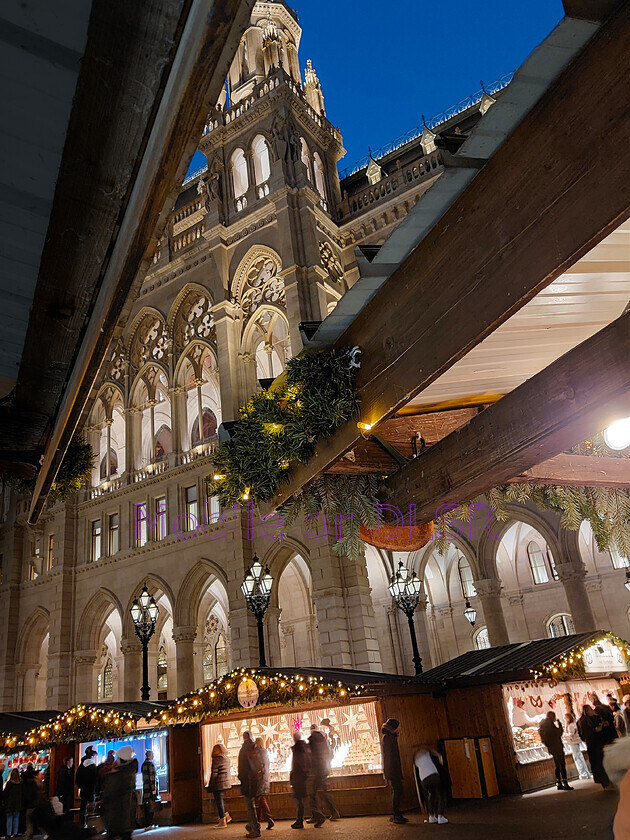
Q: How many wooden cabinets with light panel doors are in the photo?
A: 1